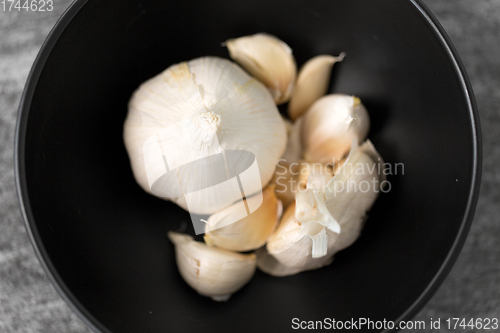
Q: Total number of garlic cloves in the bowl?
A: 5